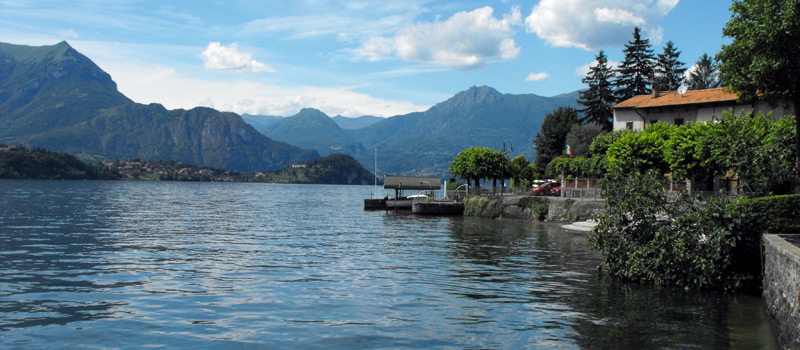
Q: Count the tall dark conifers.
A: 4